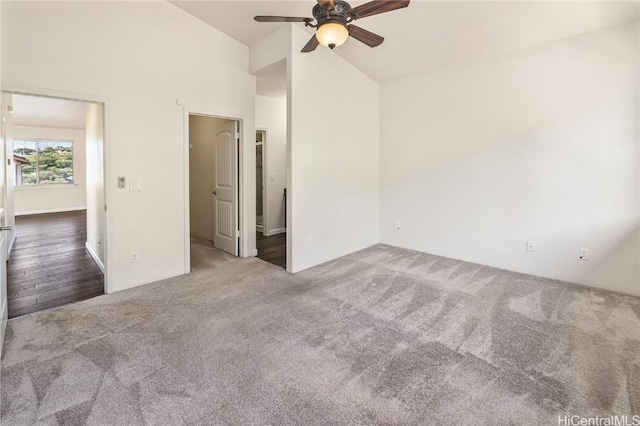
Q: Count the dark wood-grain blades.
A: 5